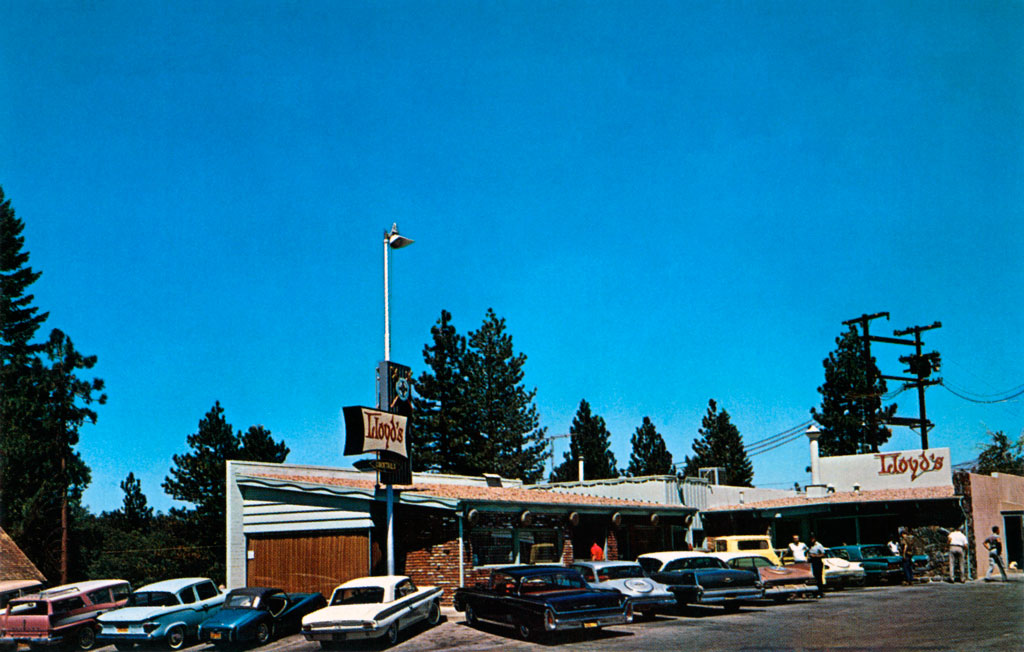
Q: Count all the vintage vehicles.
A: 12